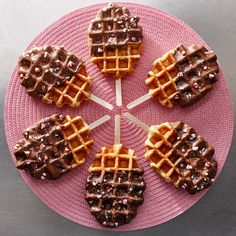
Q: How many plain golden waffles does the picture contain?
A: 0